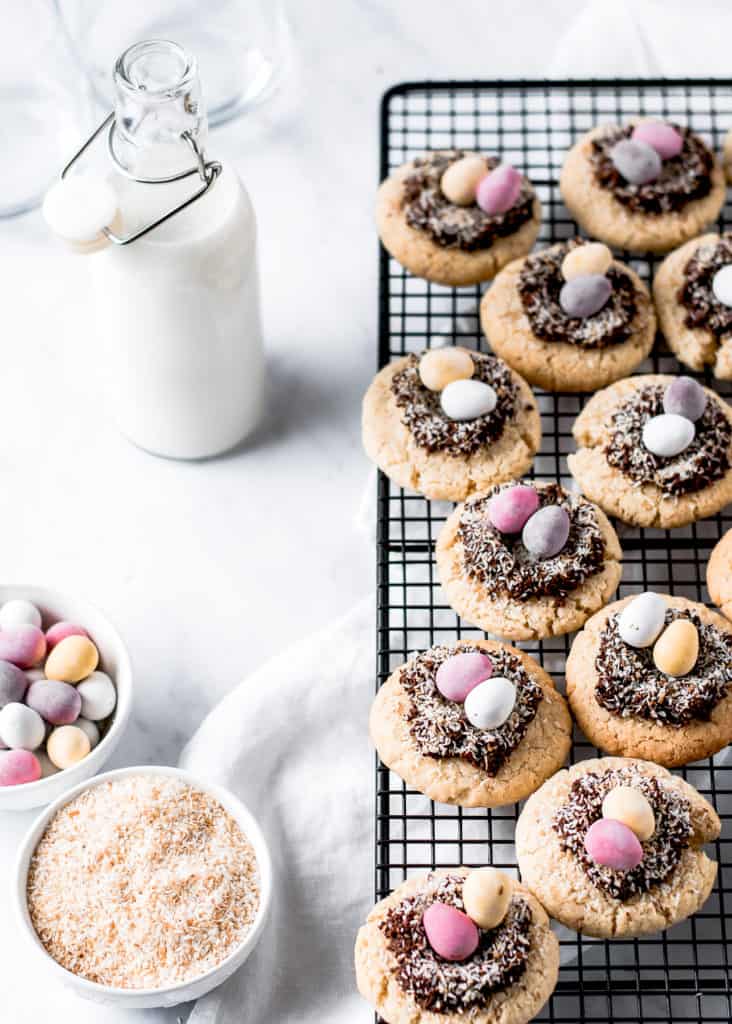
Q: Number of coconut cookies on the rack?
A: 13